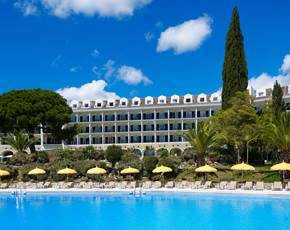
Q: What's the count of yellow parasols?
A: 9